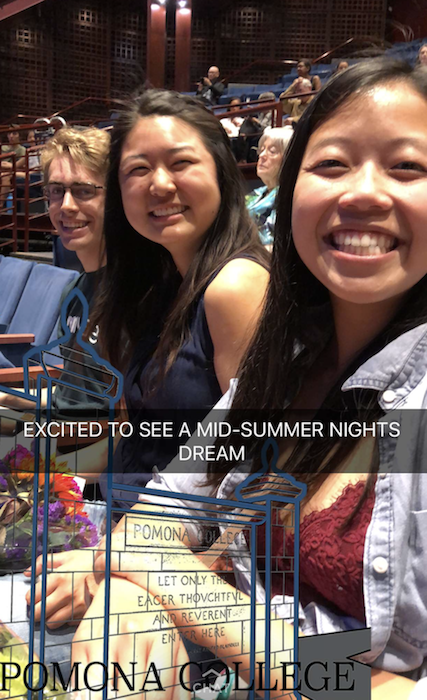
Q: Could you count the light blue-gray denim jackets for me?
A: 1